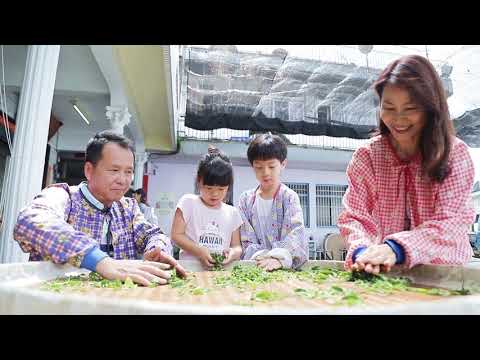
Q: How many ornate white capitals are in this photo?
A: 2